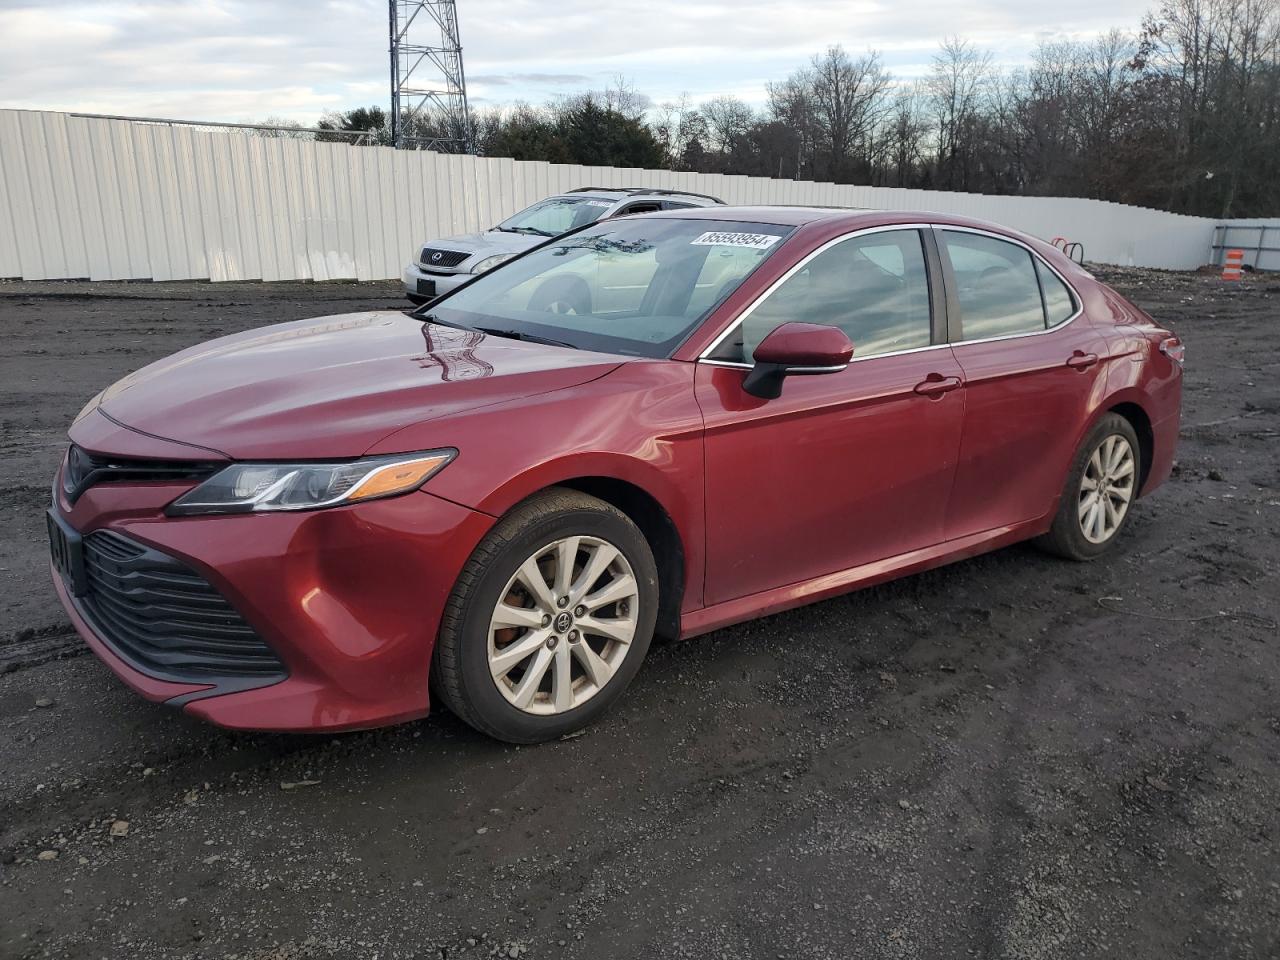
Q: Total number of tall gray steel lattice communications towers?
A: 1